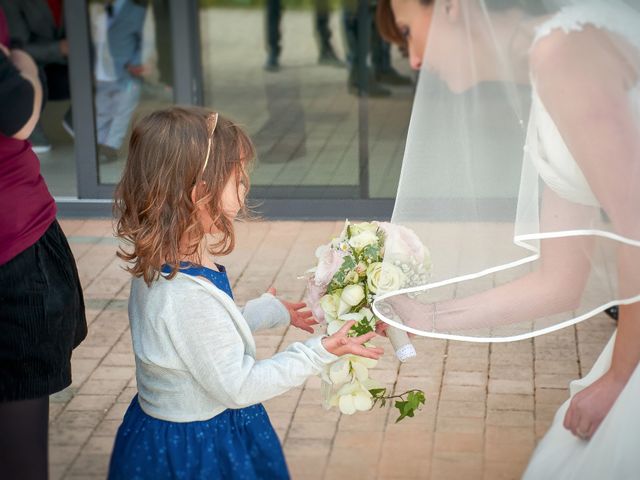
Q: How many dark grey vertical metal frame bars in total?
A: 3